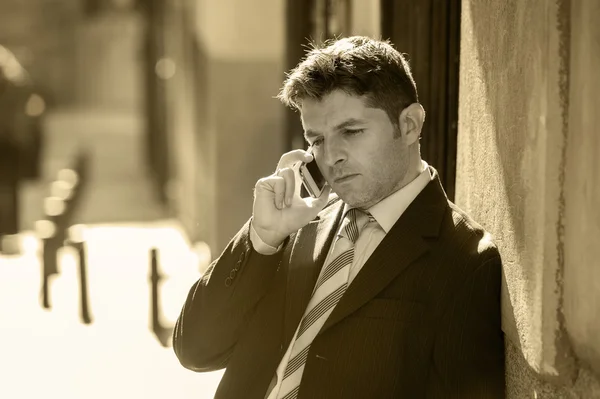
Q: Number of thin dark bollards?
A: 3